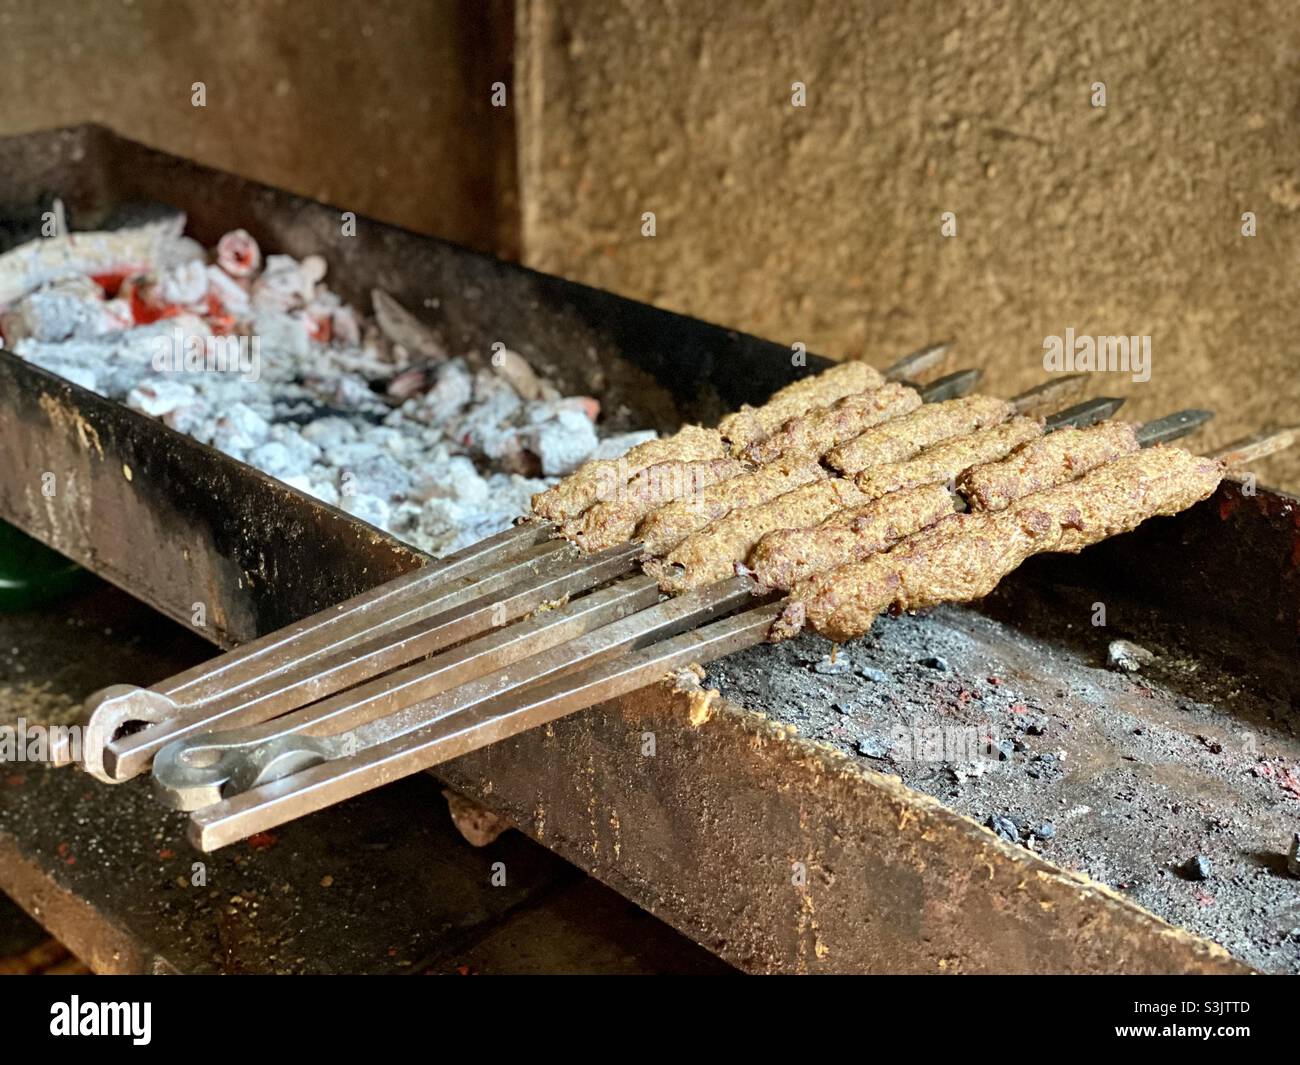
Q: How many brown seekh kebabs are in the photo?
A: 11